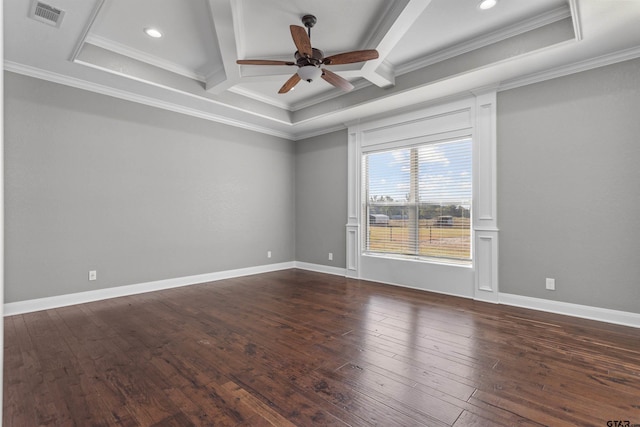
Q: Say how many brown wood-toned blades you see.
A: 5